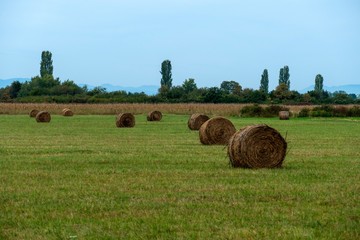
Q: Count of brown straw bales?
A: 9